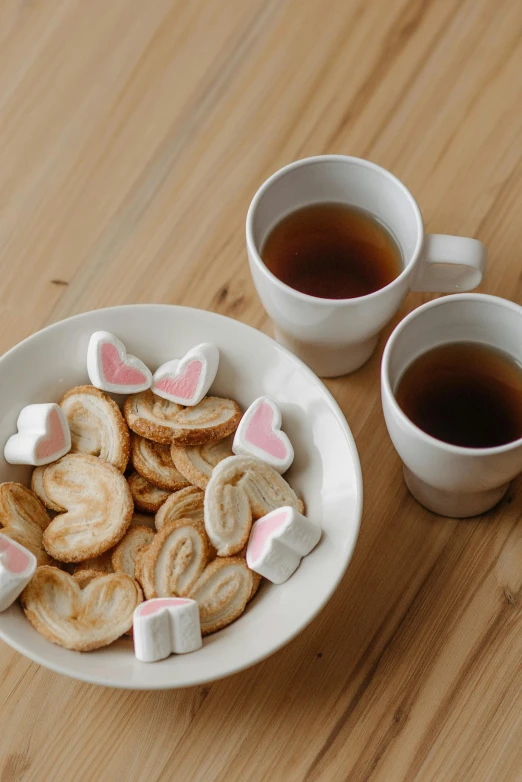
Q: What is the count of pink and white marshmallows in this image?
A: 7